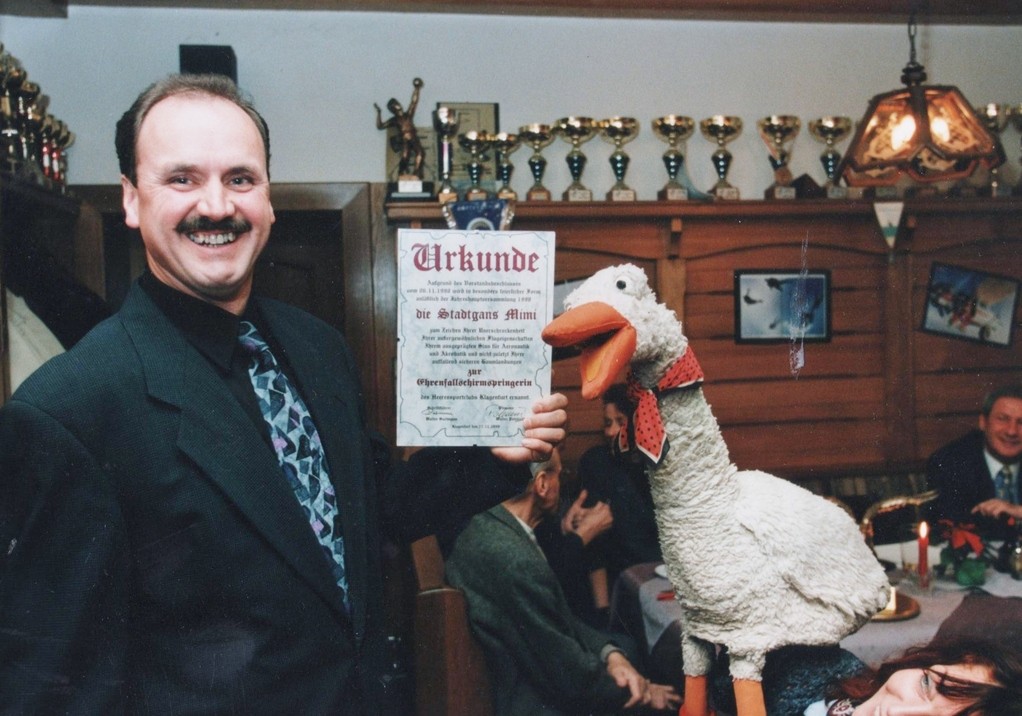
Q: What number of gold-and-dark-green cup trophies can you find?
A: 9